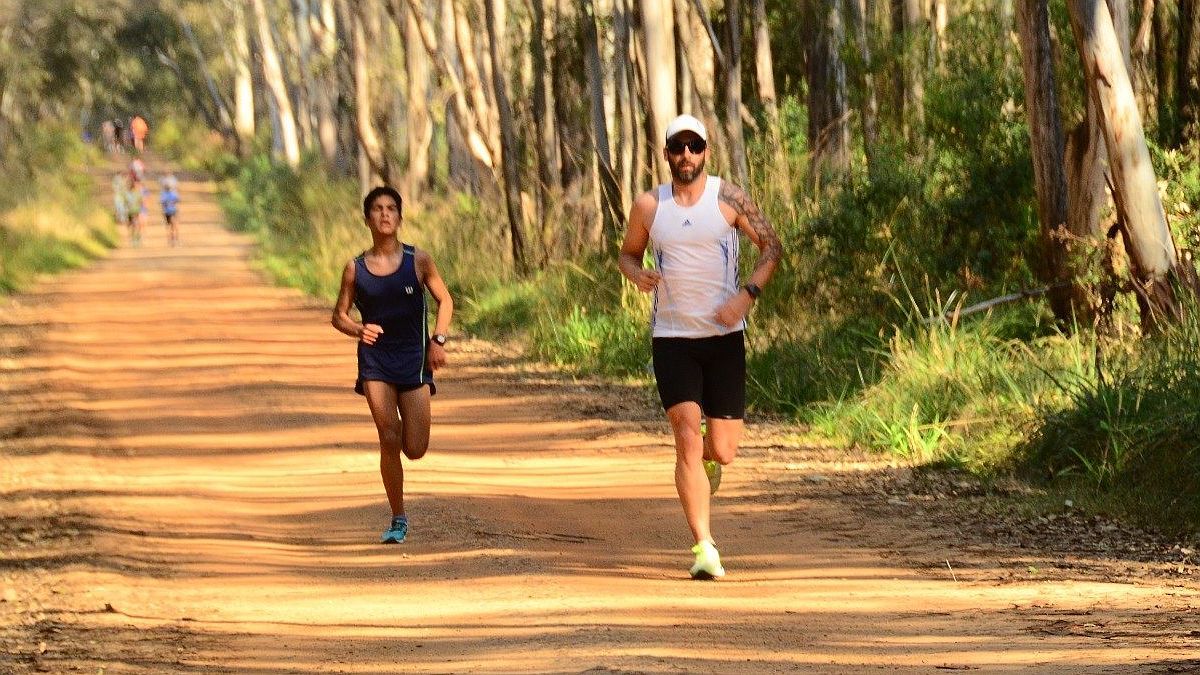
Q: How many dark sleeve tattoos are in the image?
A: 1